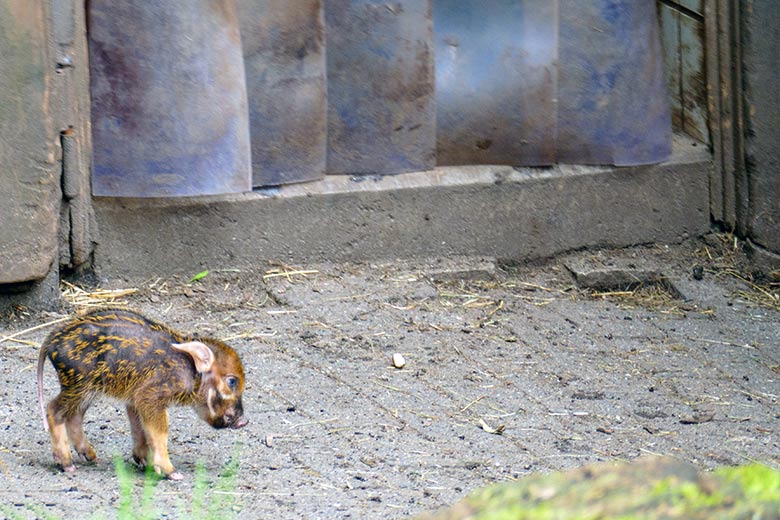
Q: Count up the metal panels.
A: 5